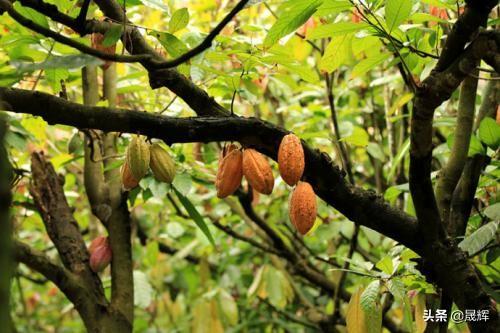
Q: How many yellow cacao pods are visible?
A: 2